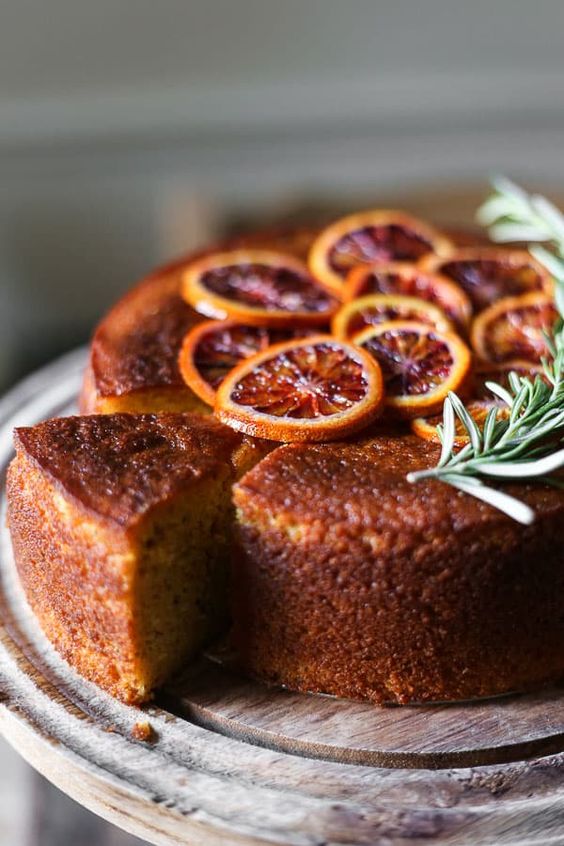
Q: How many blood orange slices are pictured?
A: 11